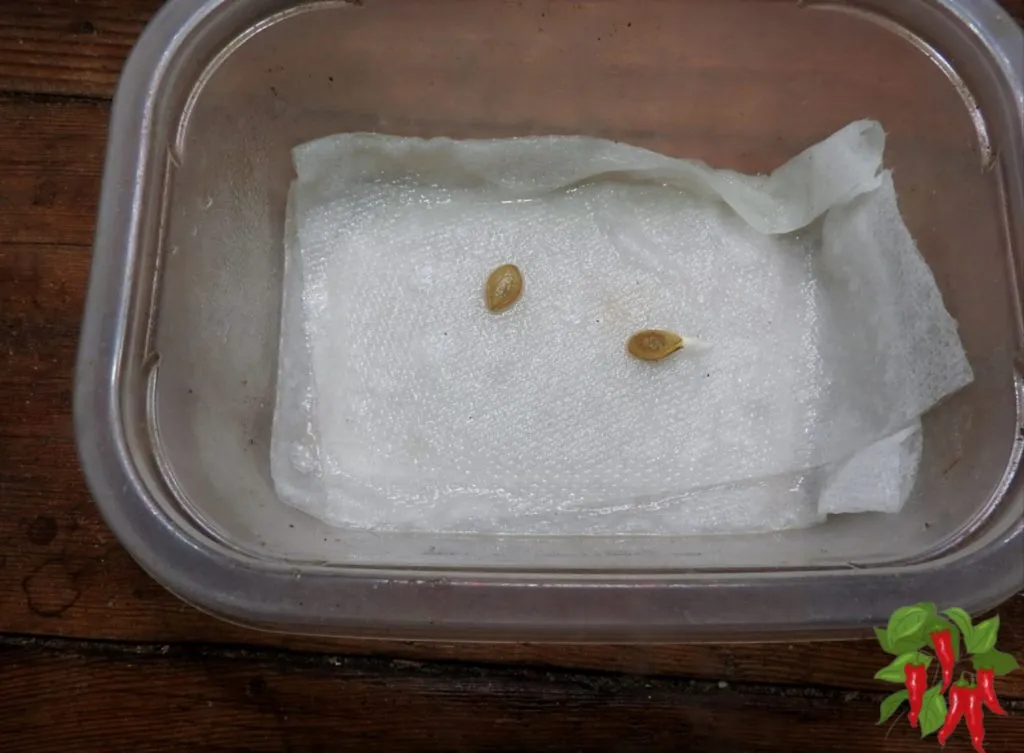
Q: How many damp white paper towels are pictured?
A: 1